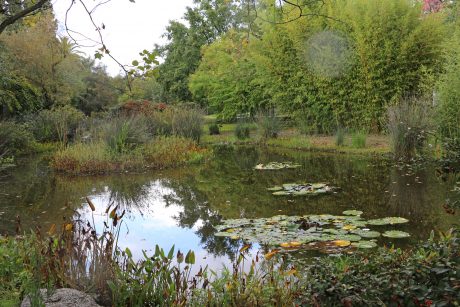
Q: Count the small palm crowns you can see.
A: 1